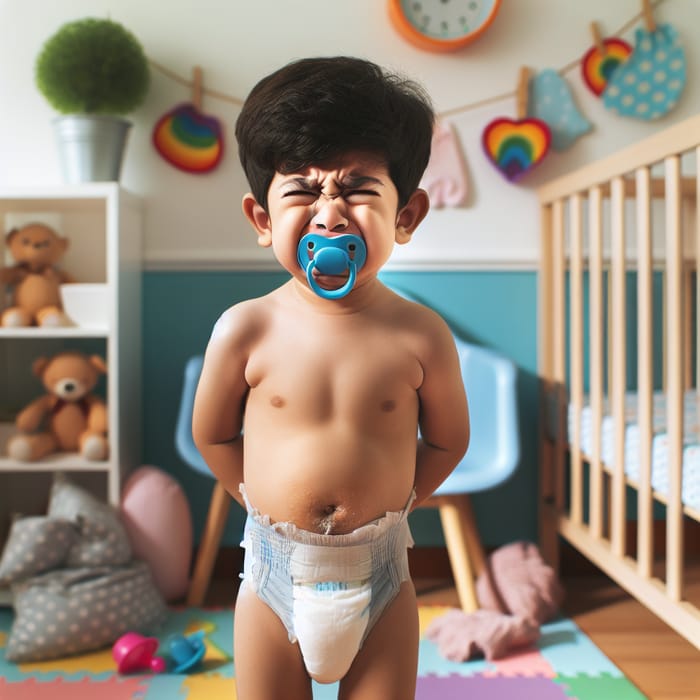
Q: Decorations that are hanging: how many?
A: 6